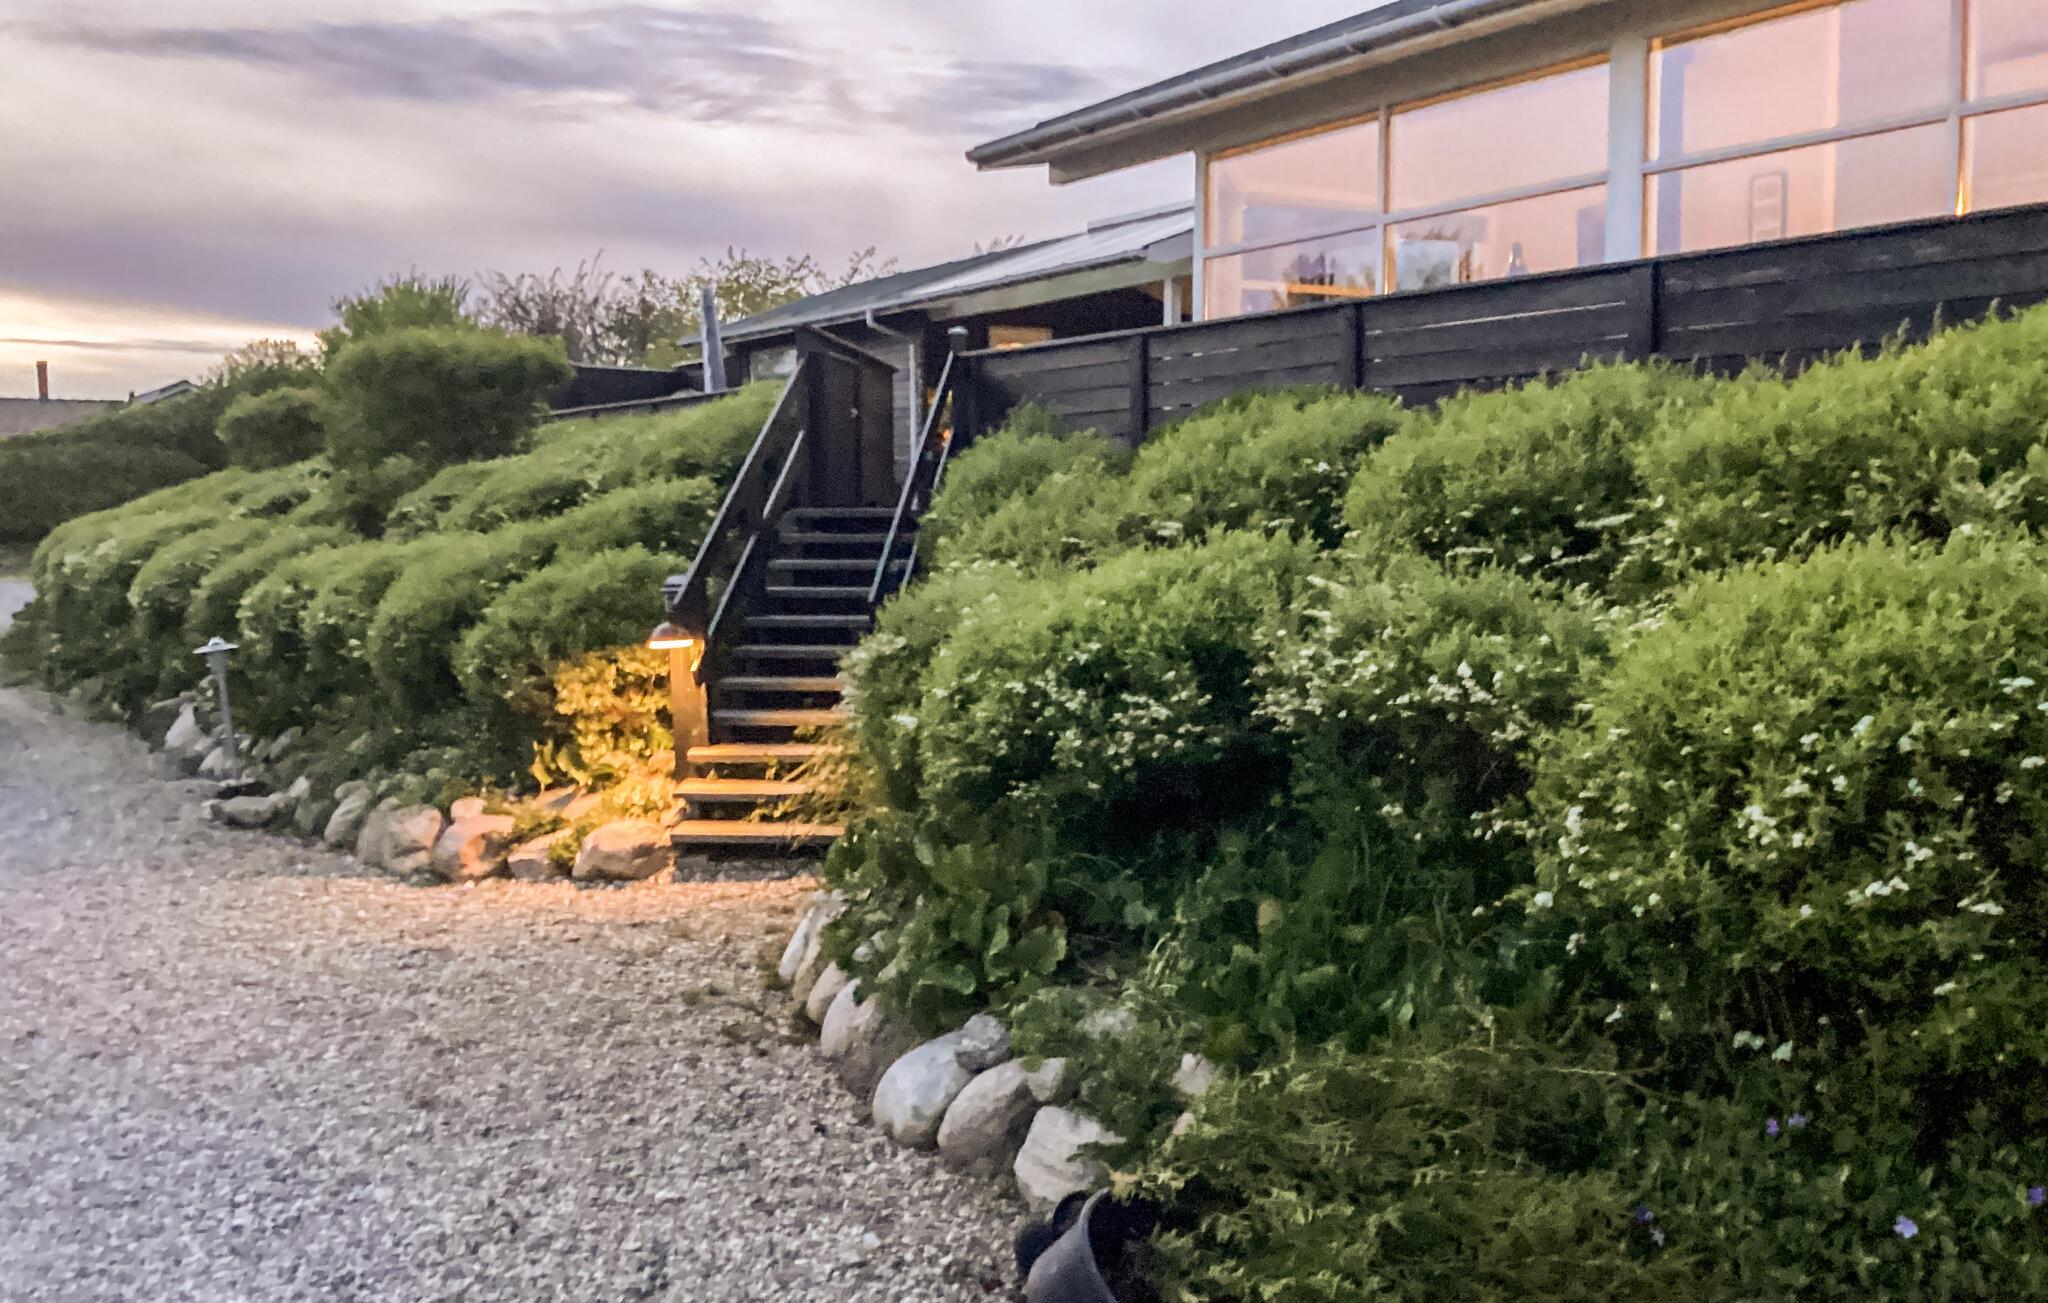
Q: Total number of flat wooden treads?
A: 11